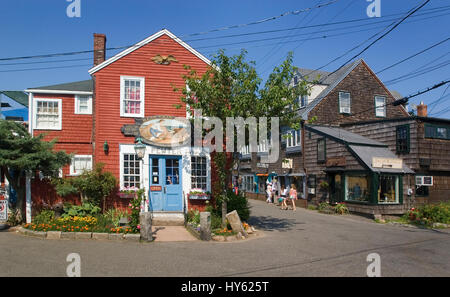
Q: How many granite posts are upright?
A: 2